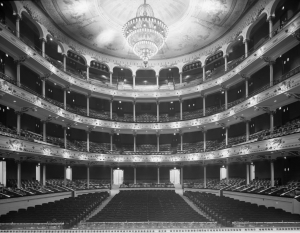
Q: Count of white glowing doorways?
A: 7